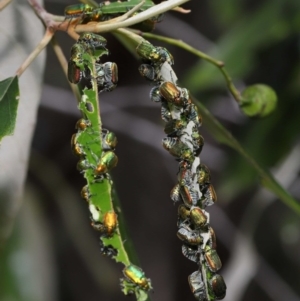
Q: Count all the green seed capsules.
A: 1